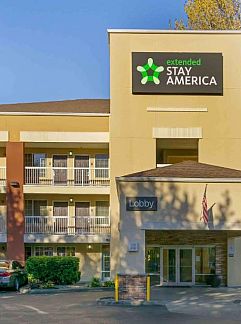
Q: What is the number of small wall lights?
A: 3